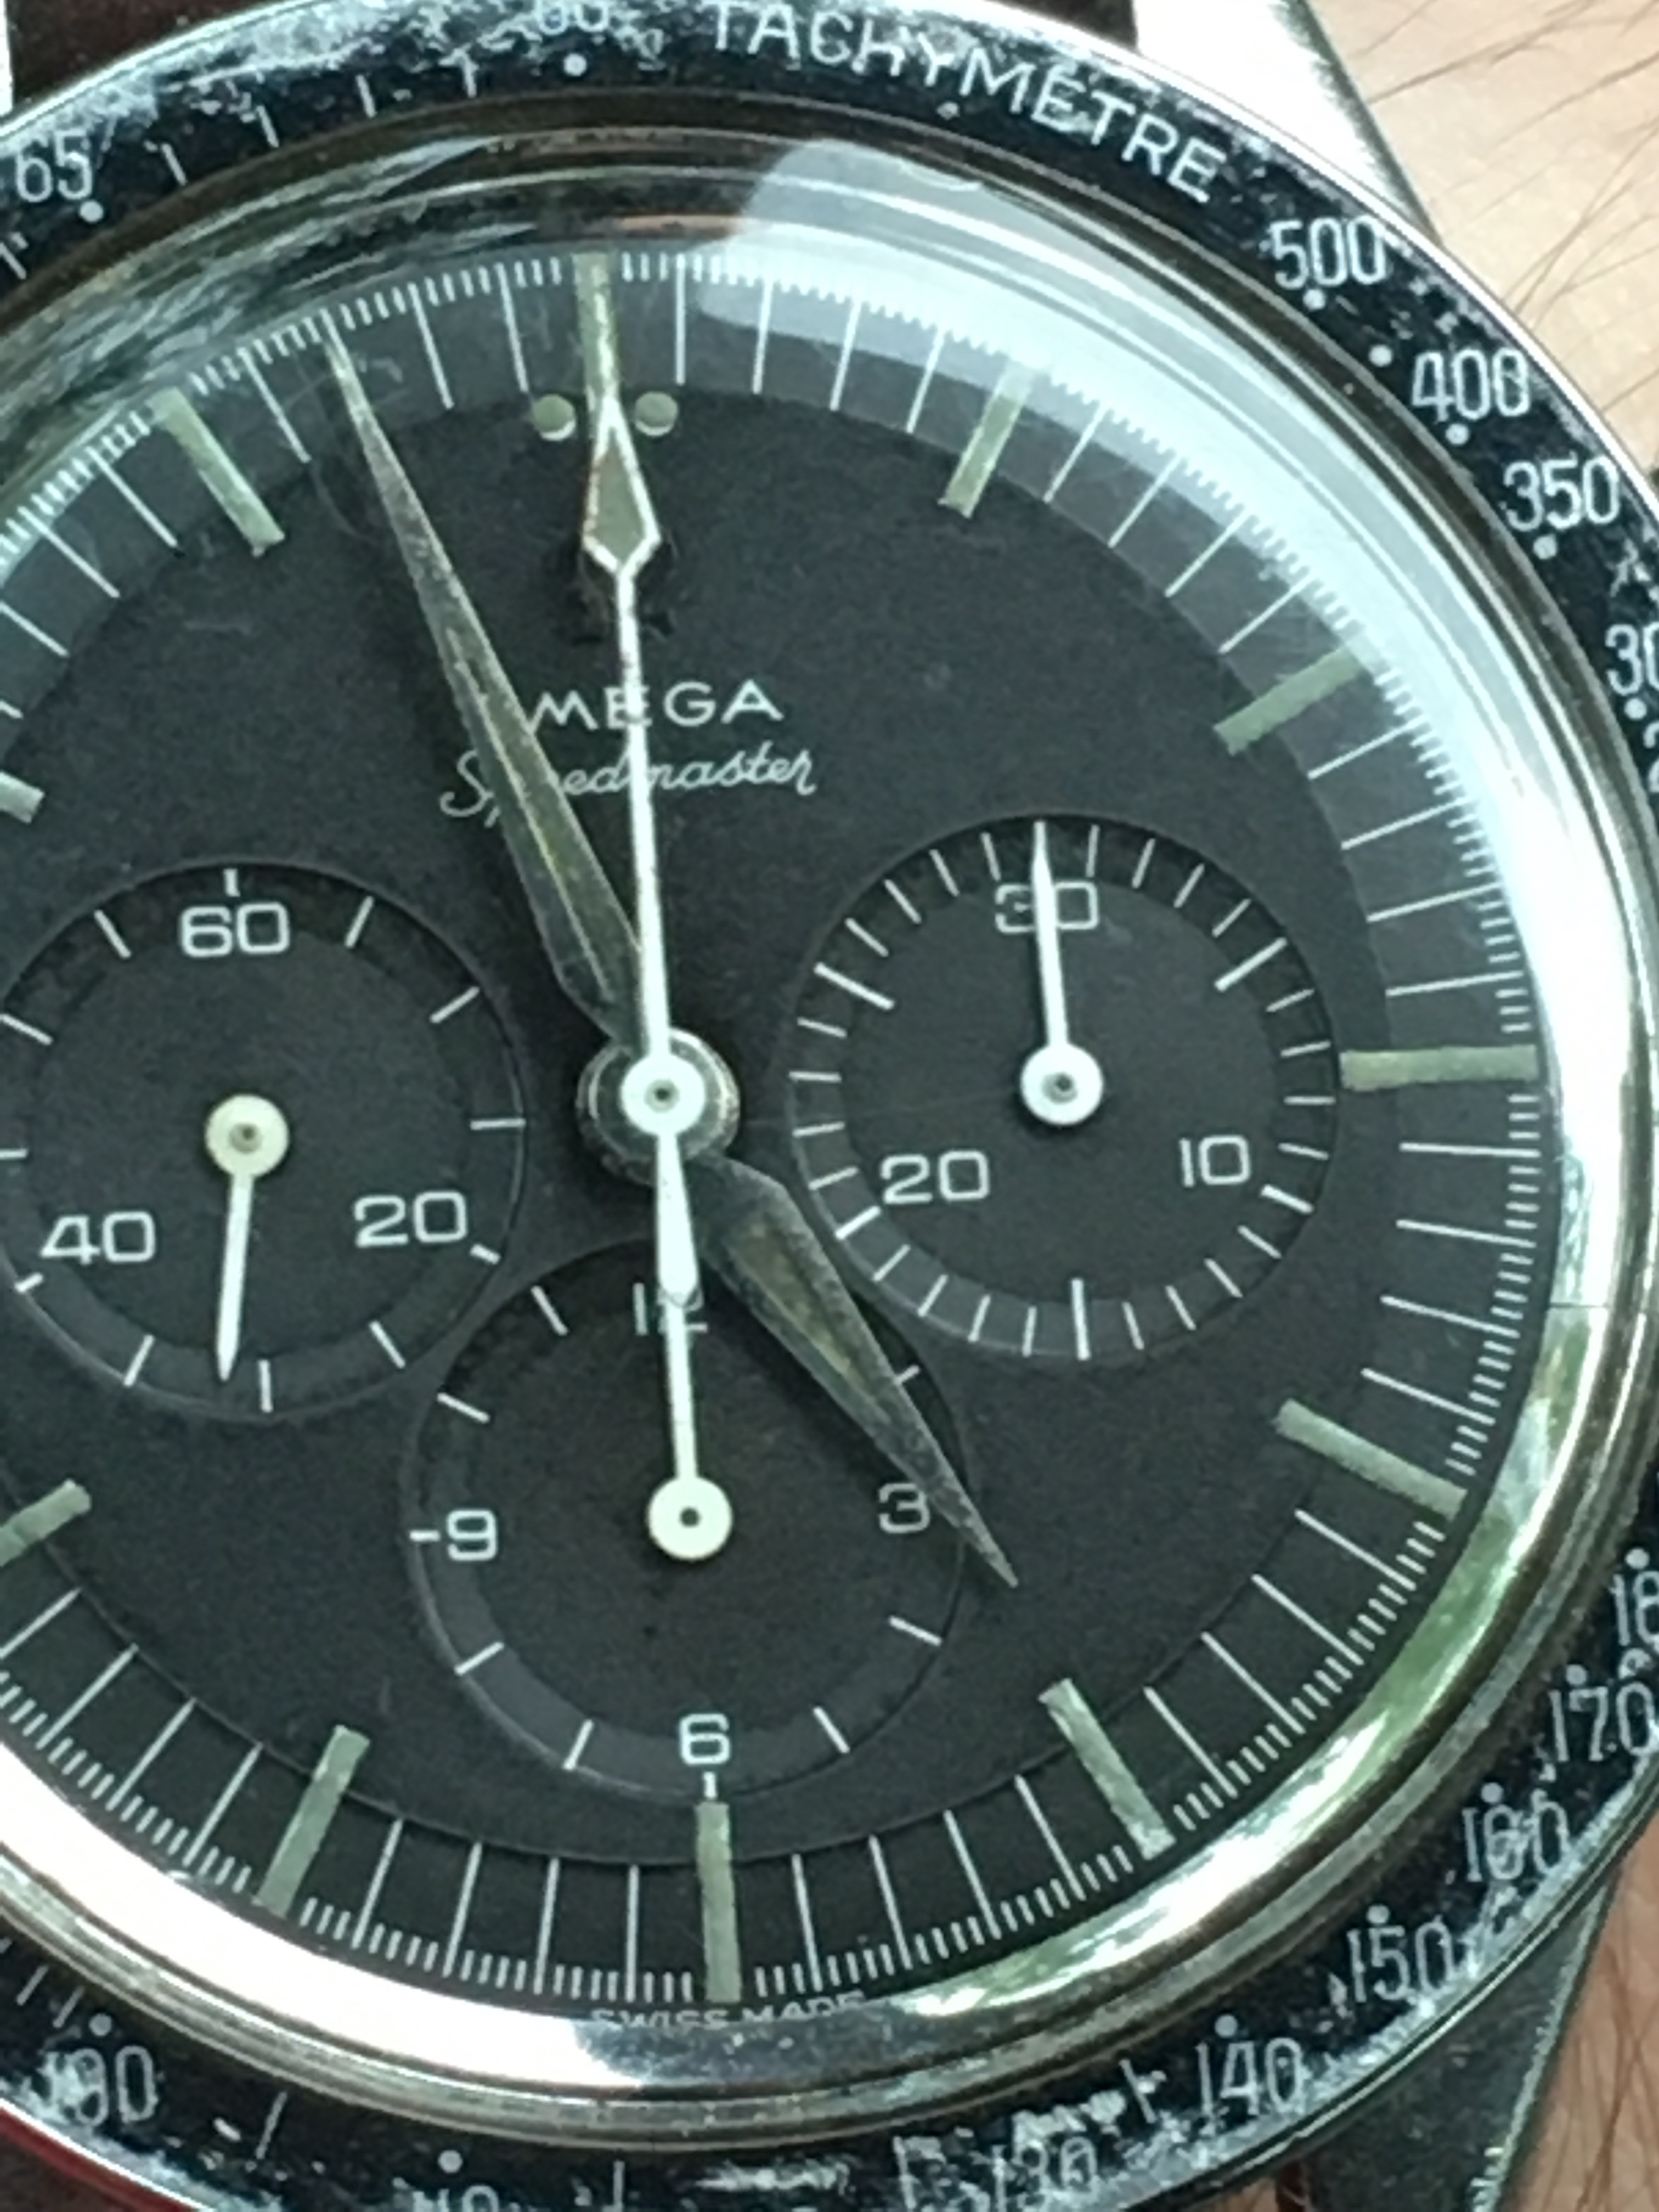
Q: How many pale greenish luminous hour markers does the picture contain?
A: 11